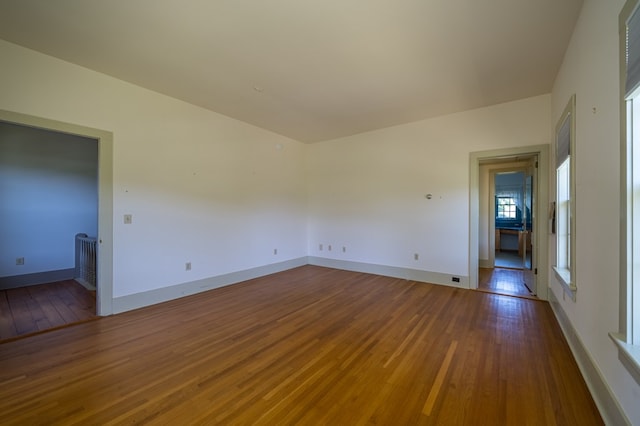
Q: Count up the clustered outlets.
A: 3